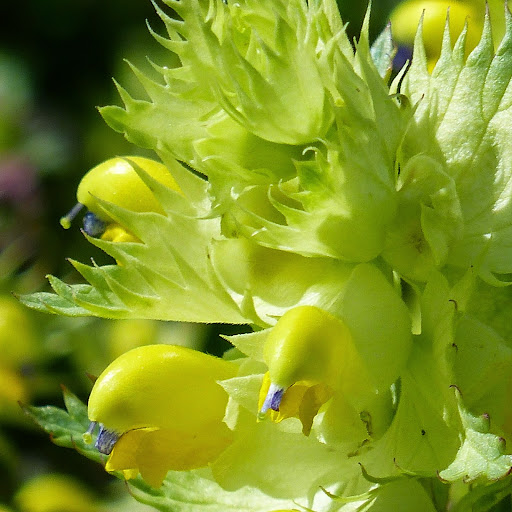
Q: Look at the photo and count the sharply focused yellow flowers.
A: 3